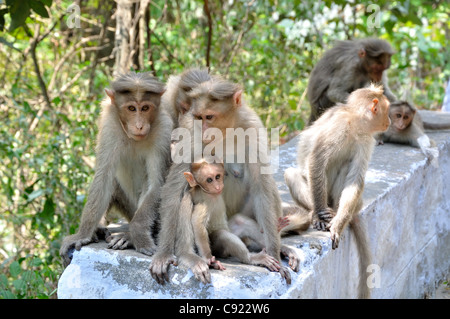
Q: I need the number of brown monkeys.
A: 7